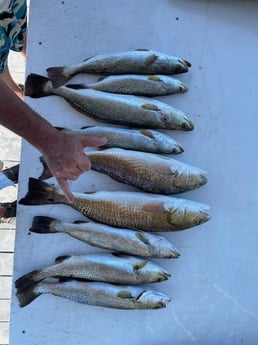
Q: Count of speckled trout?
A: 7